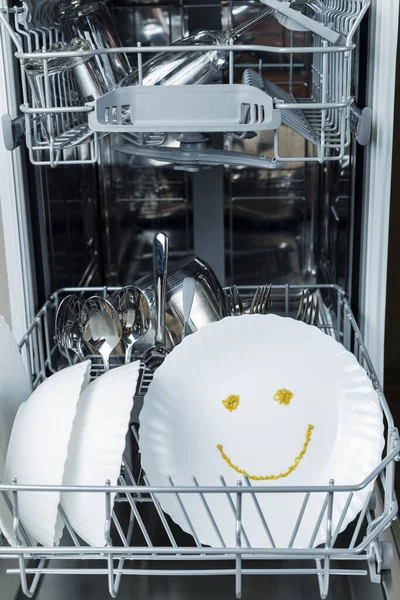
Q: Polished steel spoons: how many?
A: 3